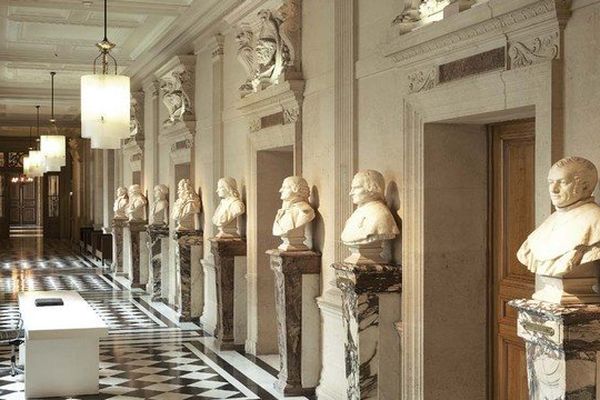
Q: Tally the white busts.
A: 8